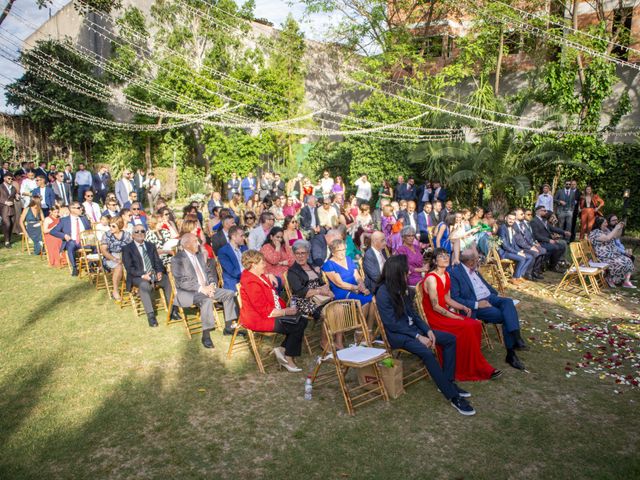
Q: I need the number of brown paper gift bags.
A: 1